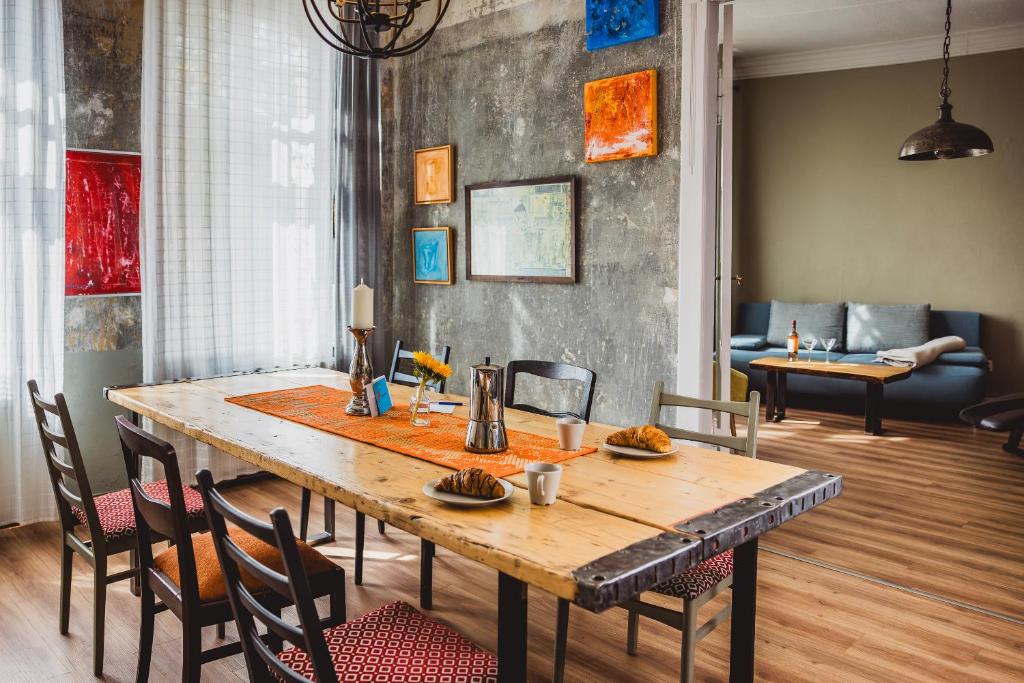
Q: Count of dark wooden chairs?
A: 5